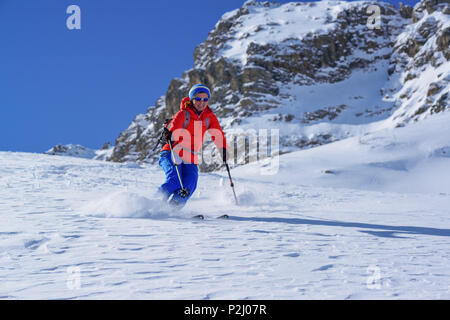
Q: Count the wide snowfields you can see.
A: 1